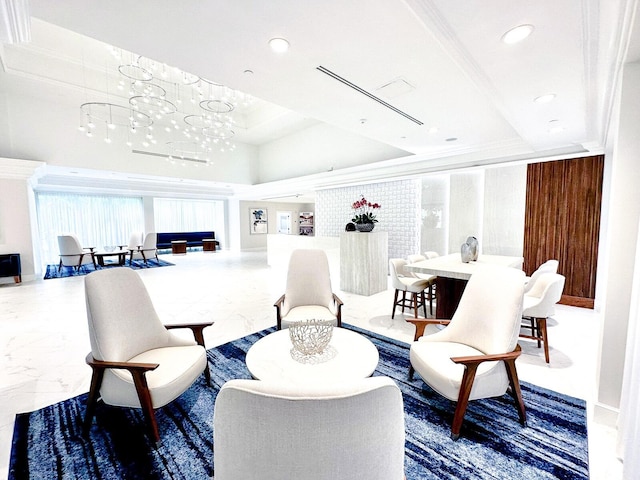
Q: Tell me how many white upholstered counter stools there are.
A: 5